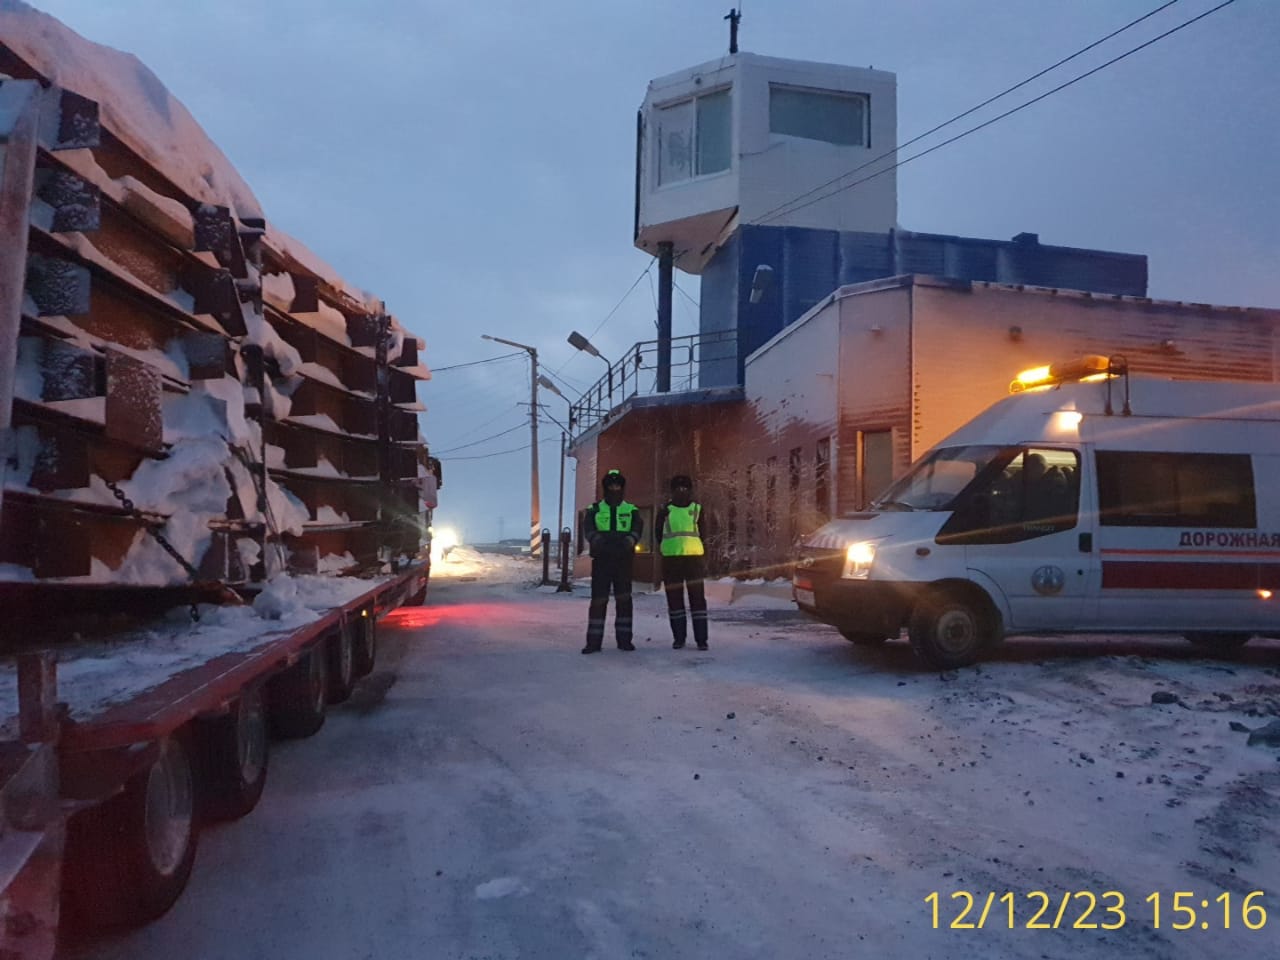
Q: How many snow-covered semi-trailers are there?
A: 1